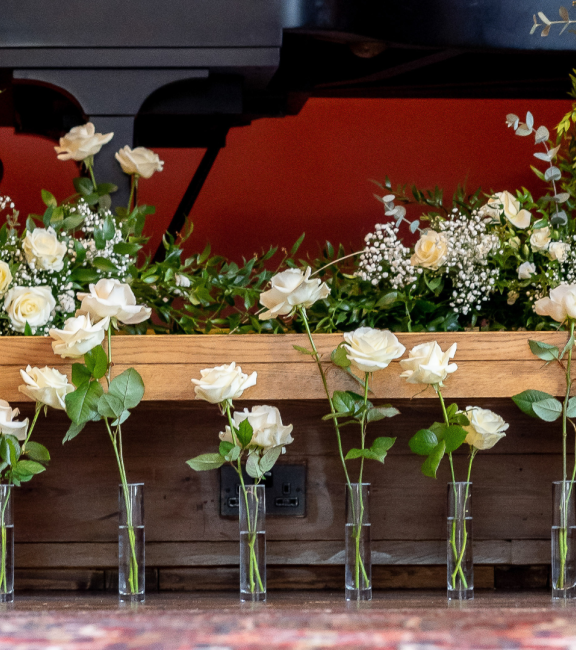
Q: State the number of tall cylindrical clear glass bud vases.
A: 6